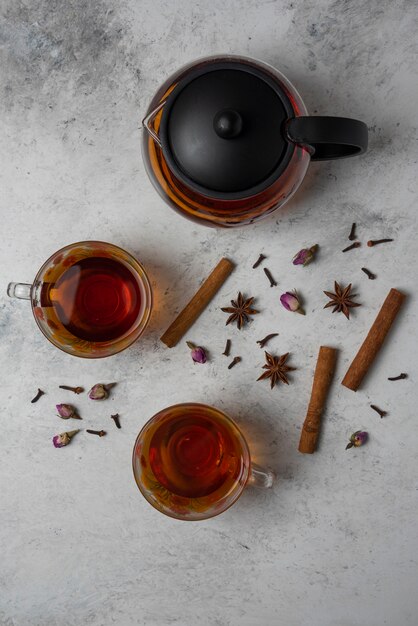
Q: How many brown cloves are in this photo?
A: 15